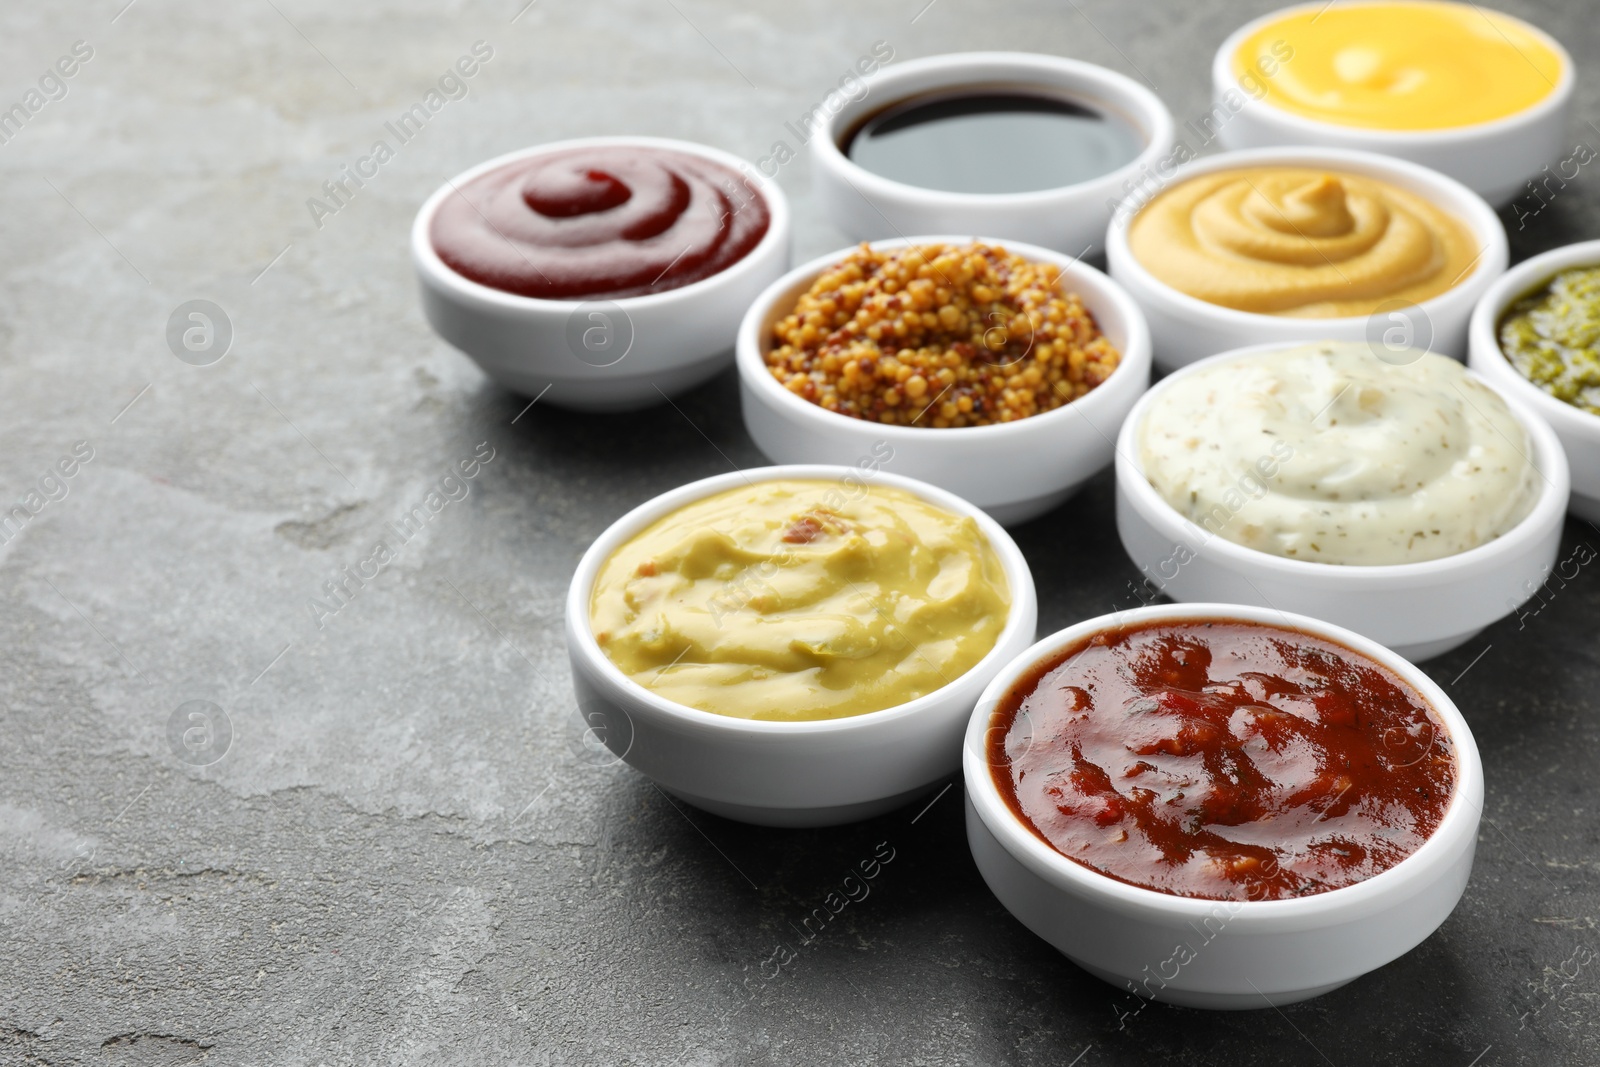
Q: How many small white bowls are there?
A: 9